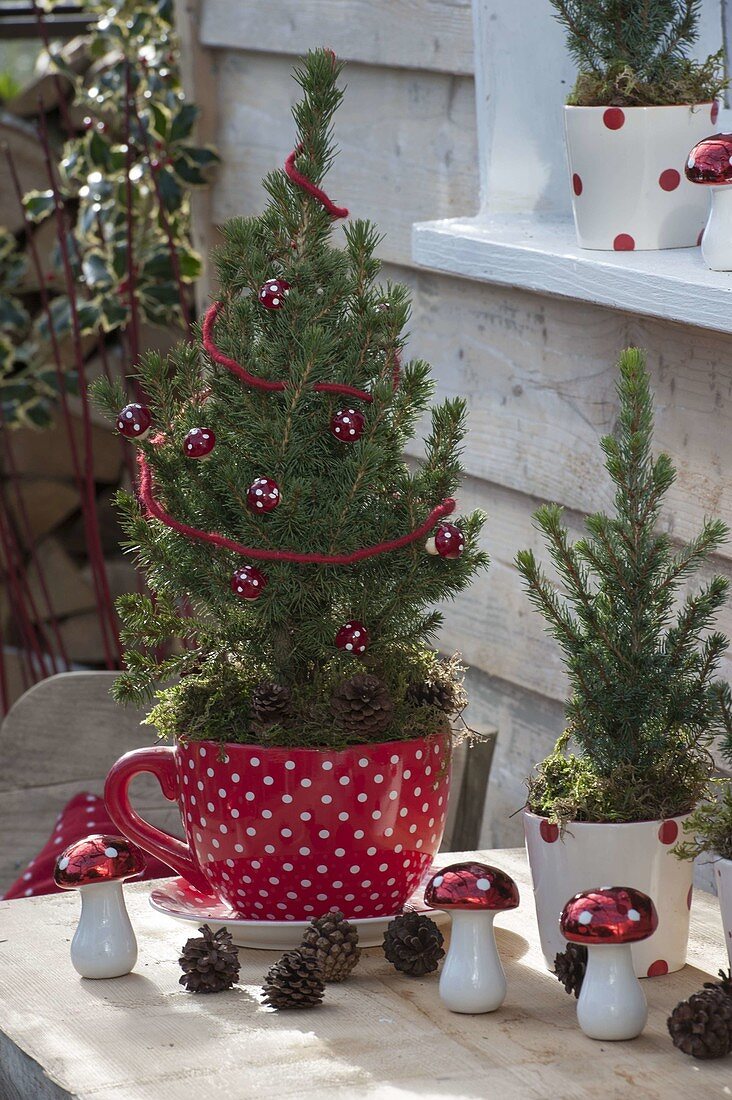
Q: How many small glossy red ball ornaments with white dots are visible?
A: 8